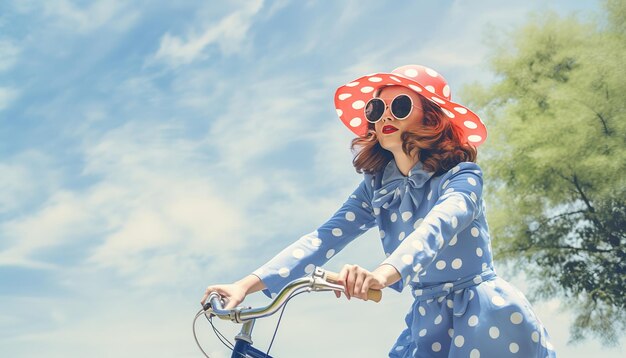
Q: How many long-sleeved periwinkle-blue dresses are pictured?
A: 1